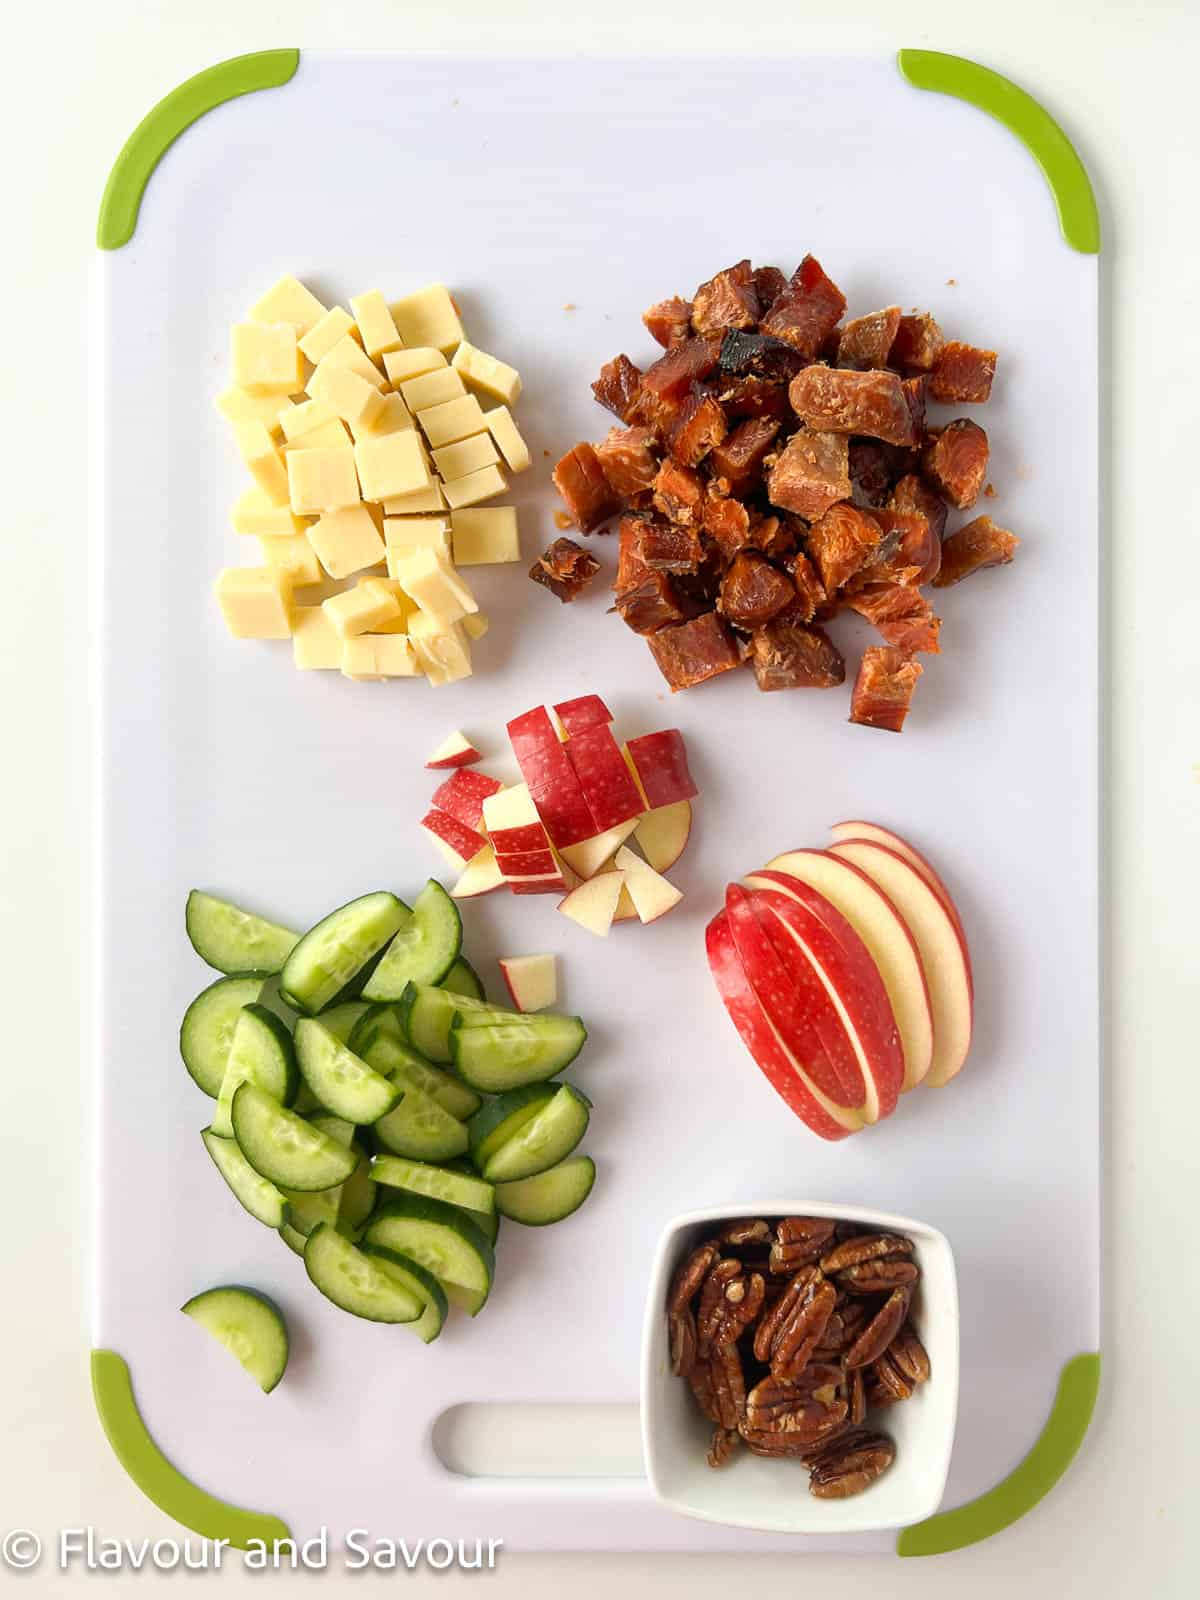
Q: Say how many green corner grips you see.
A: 4